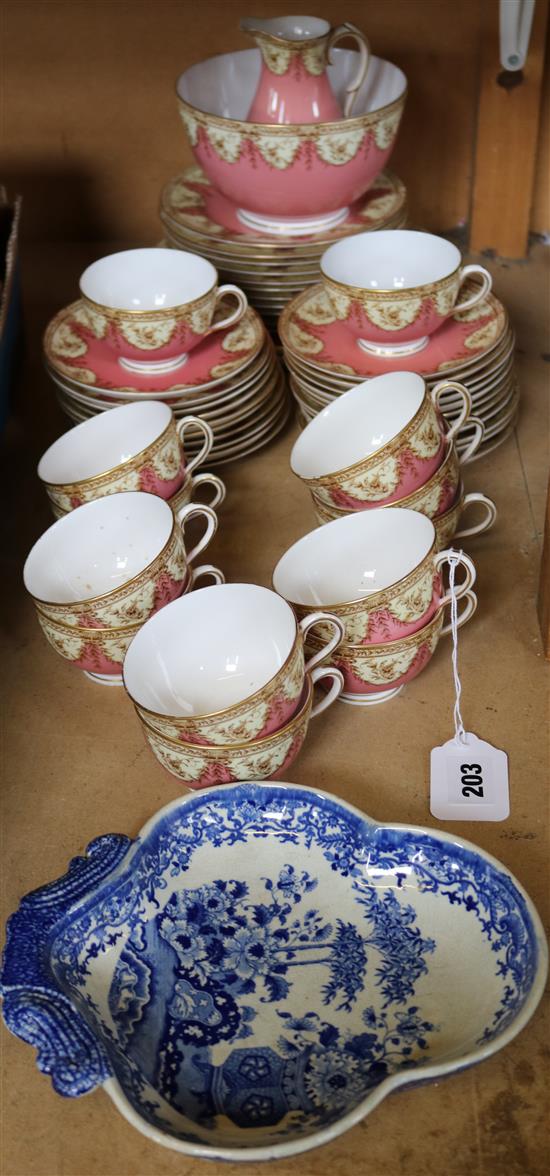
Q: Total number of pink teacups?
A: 13